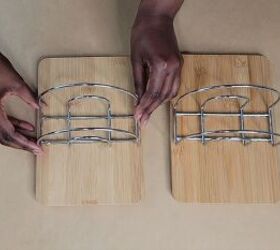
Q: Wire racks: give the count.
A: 2